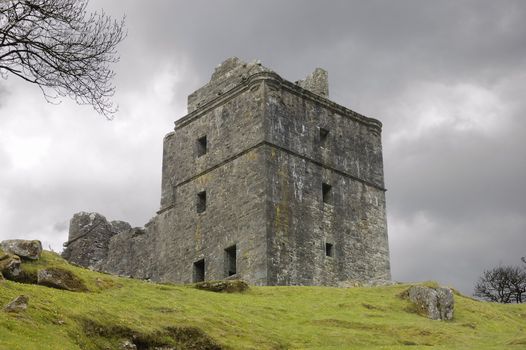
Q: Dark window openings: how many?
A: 7